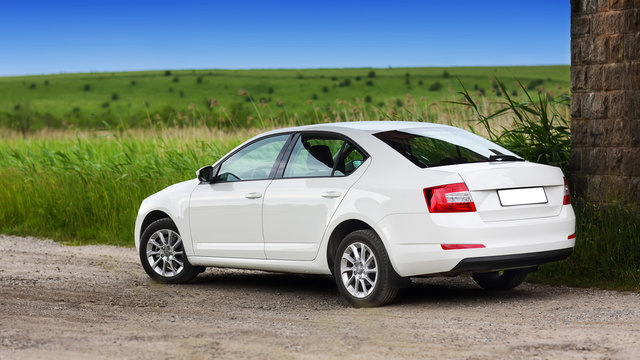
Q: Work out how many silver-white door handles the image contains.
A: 2